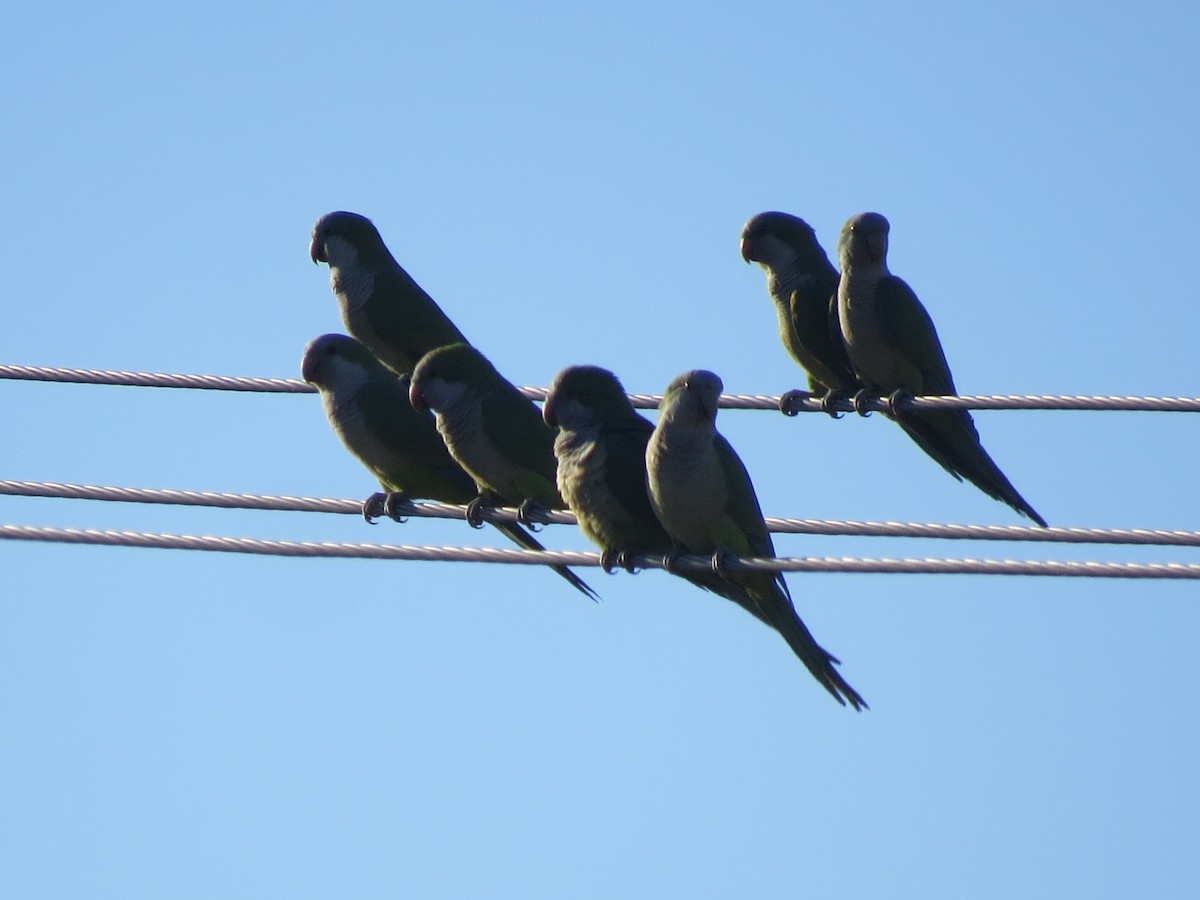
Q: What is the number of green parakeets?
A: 7